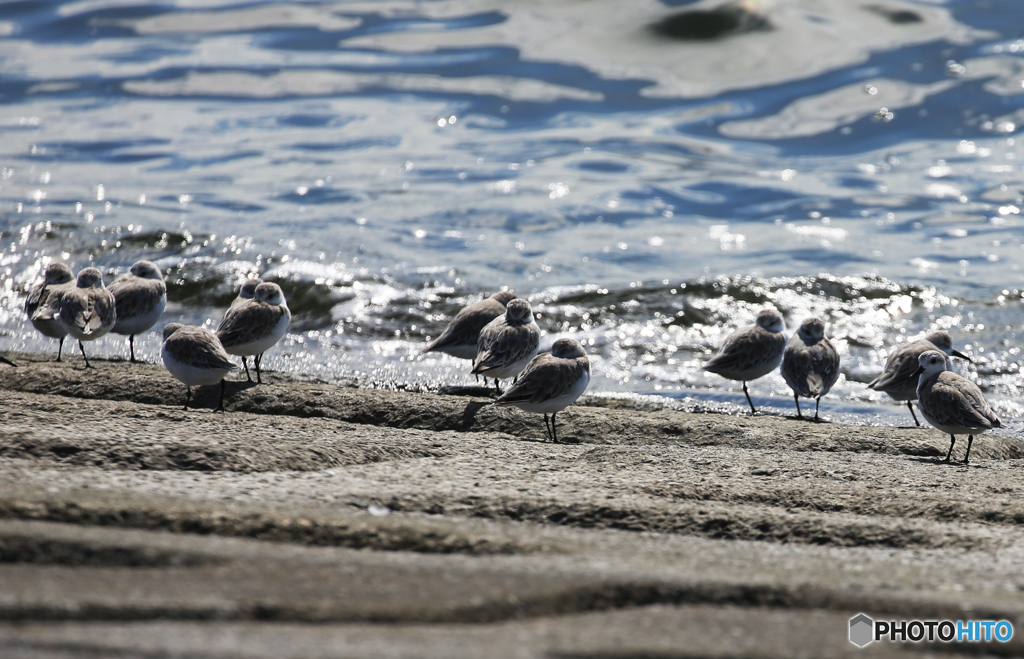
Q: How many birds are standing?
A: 13